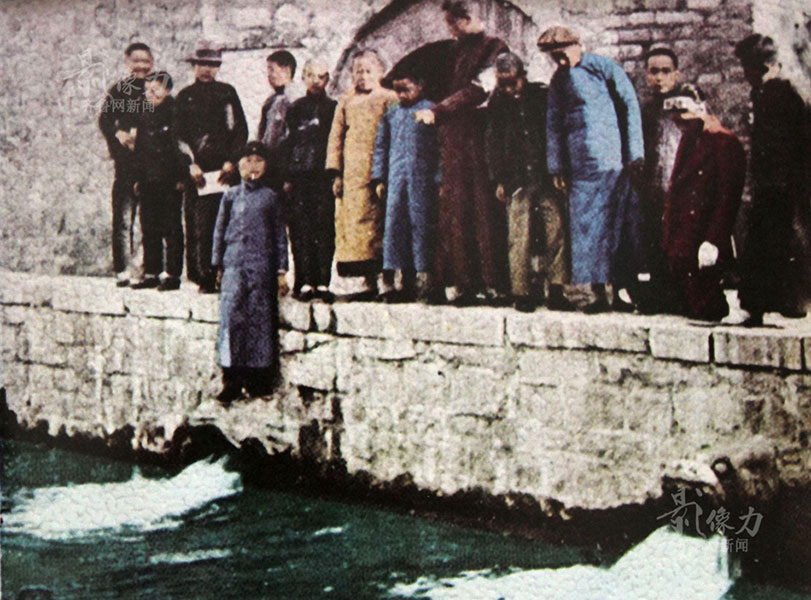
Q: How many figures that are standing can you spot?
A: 14